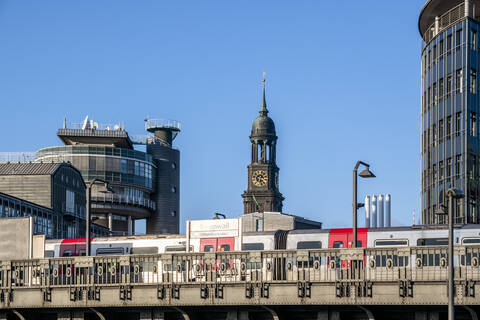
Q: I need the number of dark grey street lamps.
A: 3